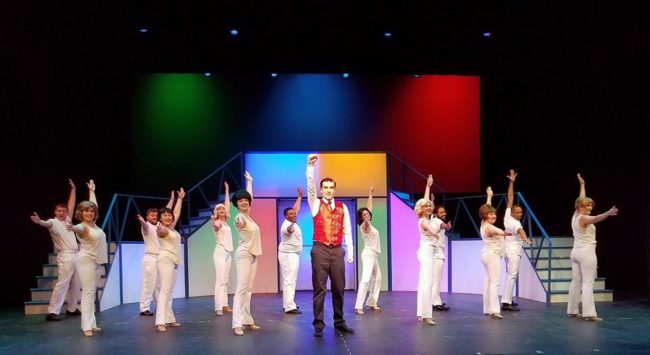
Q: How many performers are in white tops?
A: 13